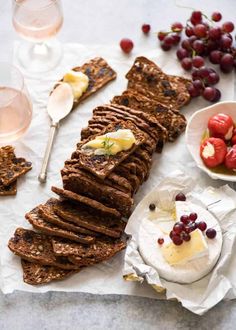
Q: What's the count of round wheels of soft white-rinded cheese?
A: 1